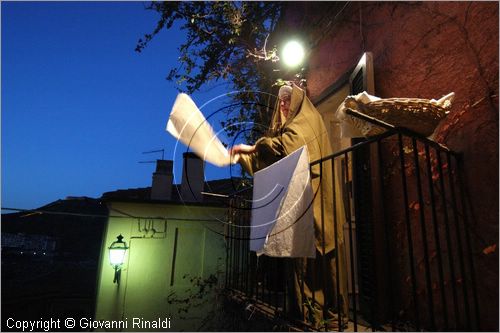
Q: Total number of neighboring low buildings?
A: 1